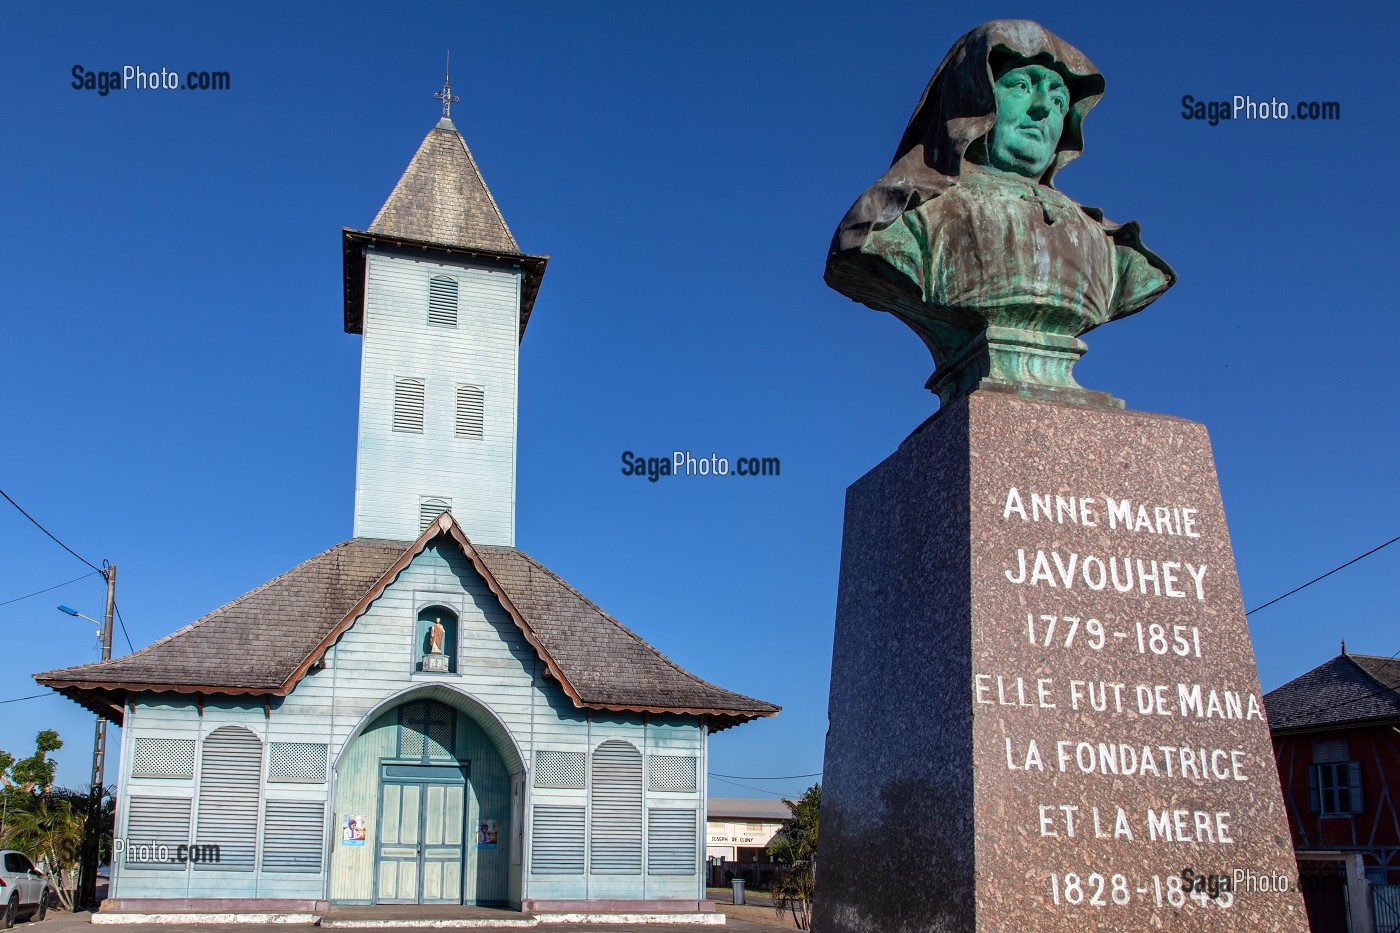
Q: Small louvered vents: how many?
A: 4